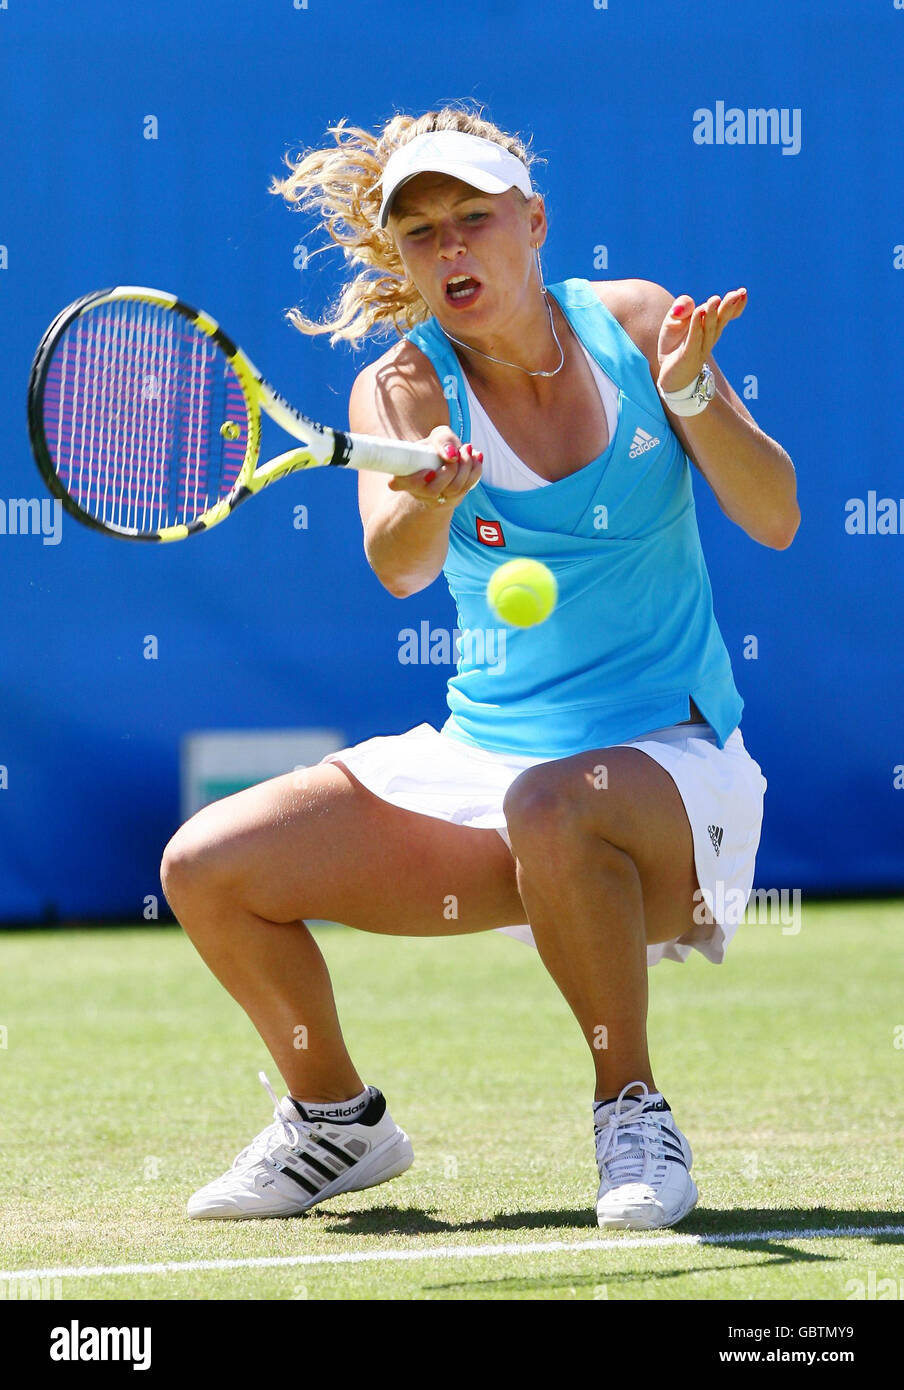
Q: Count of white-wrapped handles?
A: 1